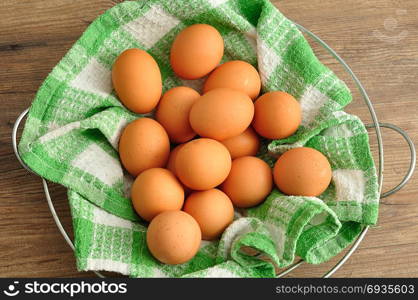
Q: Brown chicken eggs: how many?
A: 15